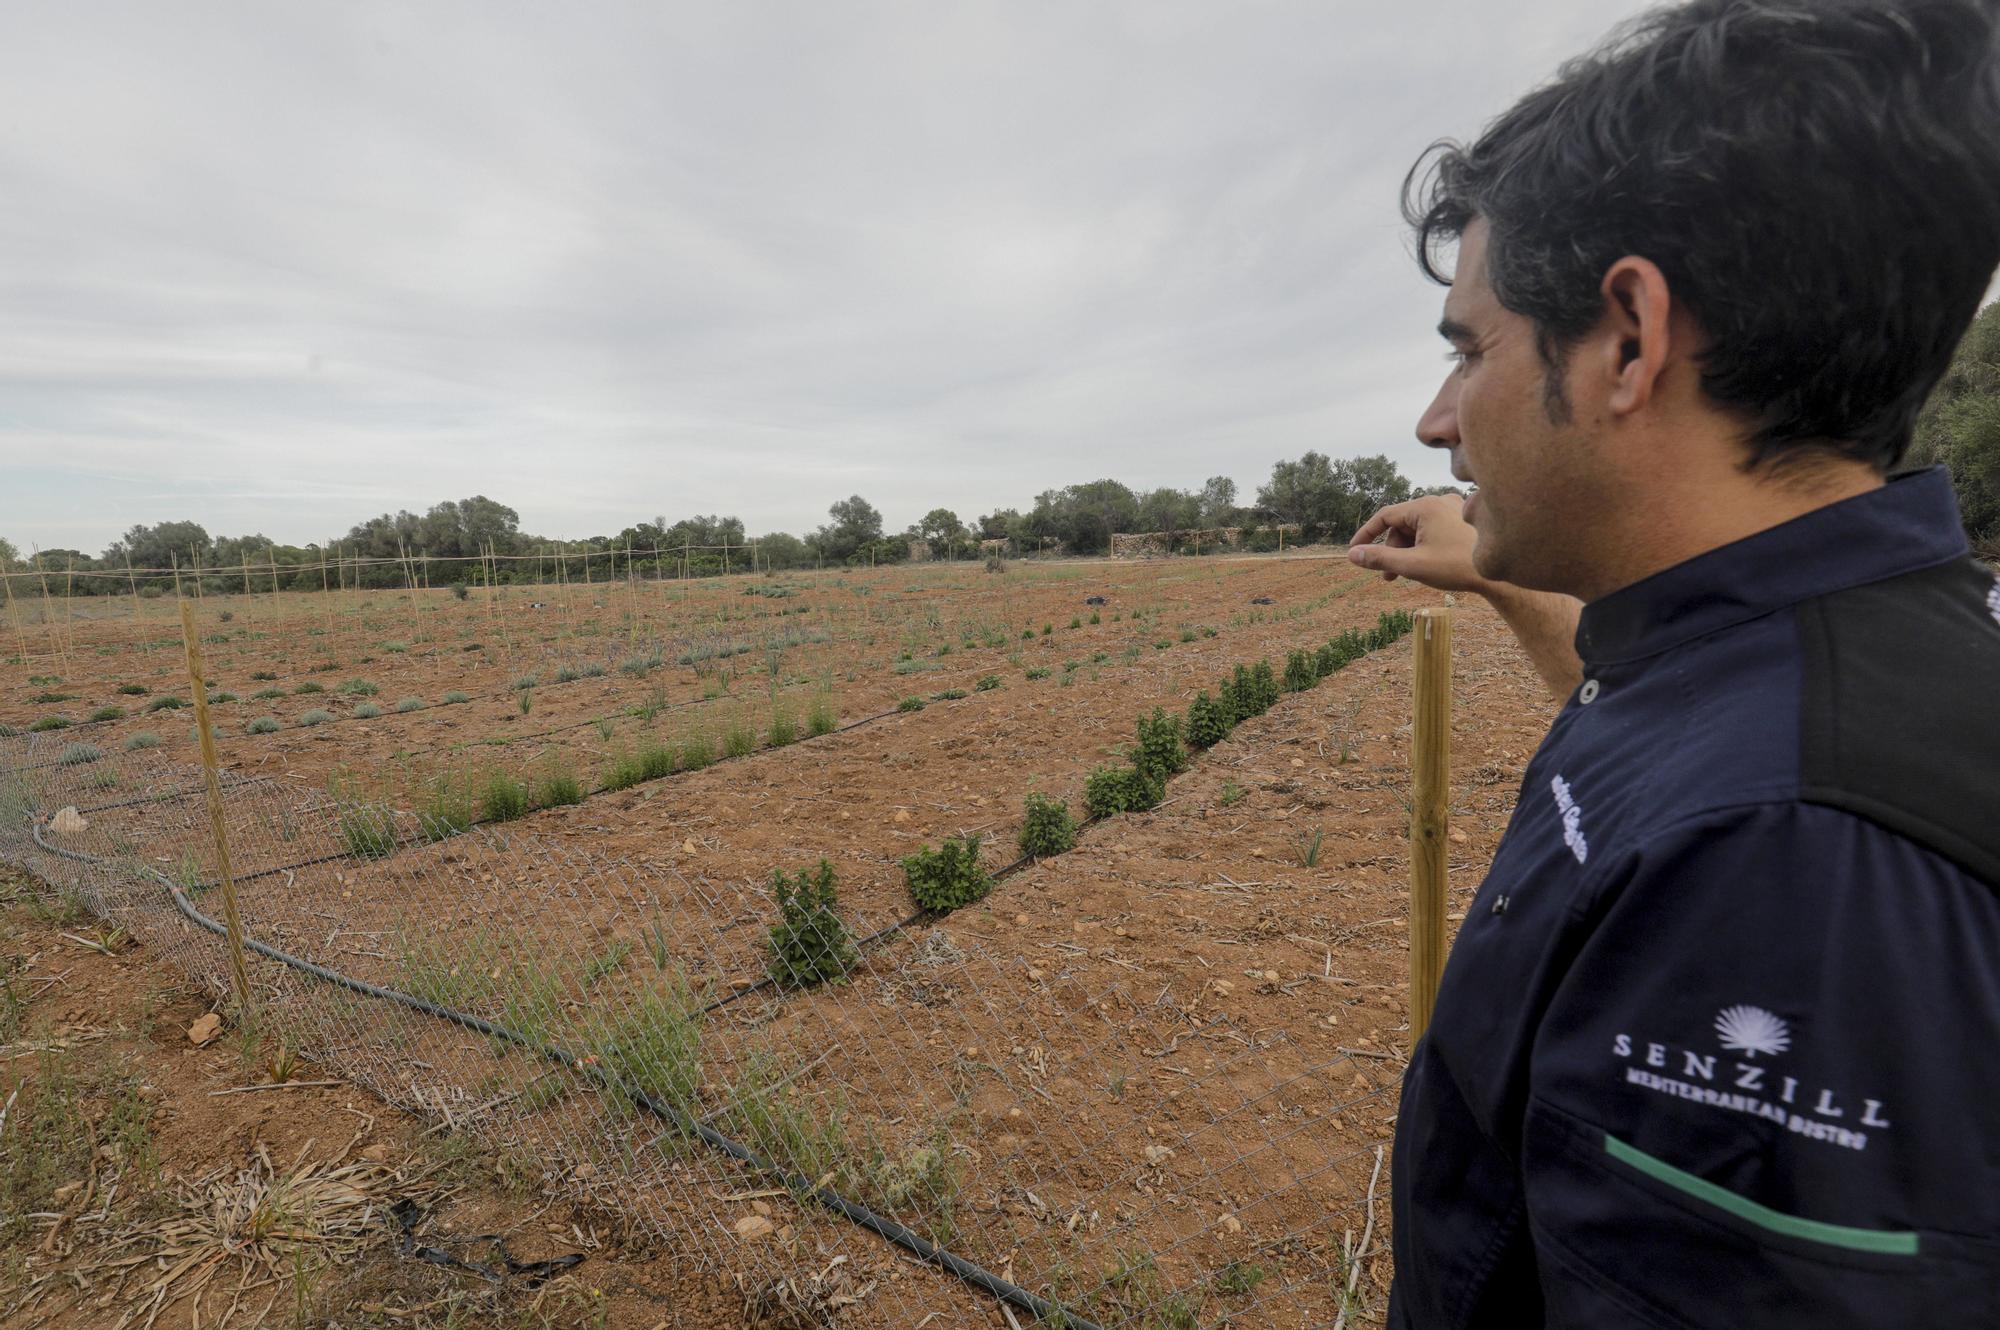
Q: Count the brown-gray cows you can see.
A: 0